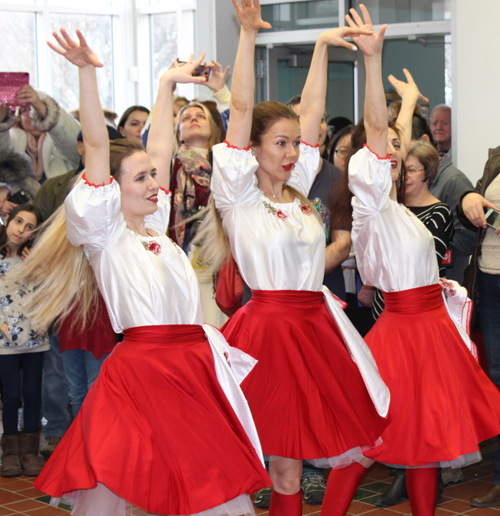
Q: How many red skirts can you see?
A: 3